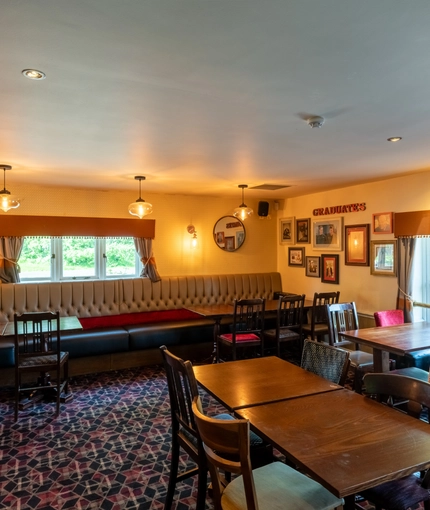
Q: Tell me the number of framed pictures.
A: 9